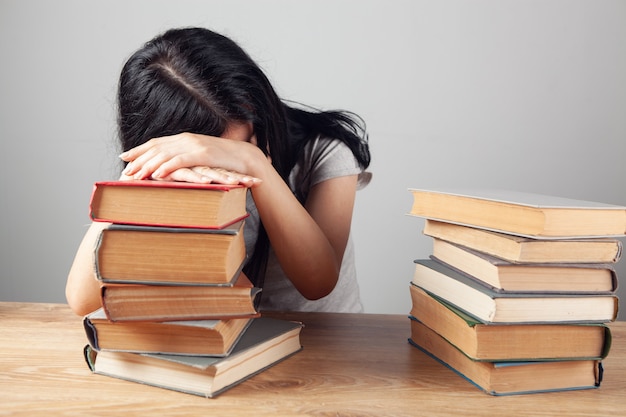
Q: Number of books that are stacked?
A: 11